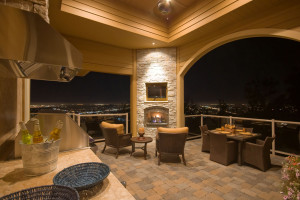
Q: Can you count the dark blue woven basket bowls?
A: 2